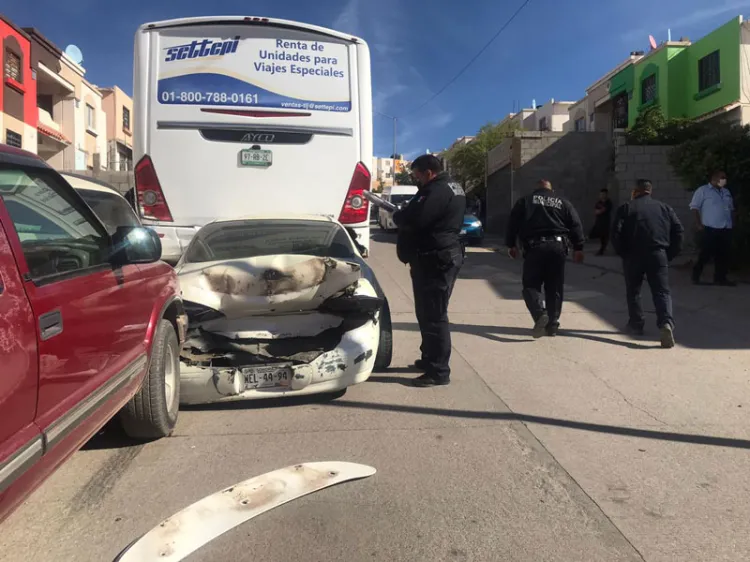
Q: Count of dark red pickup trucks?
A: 1